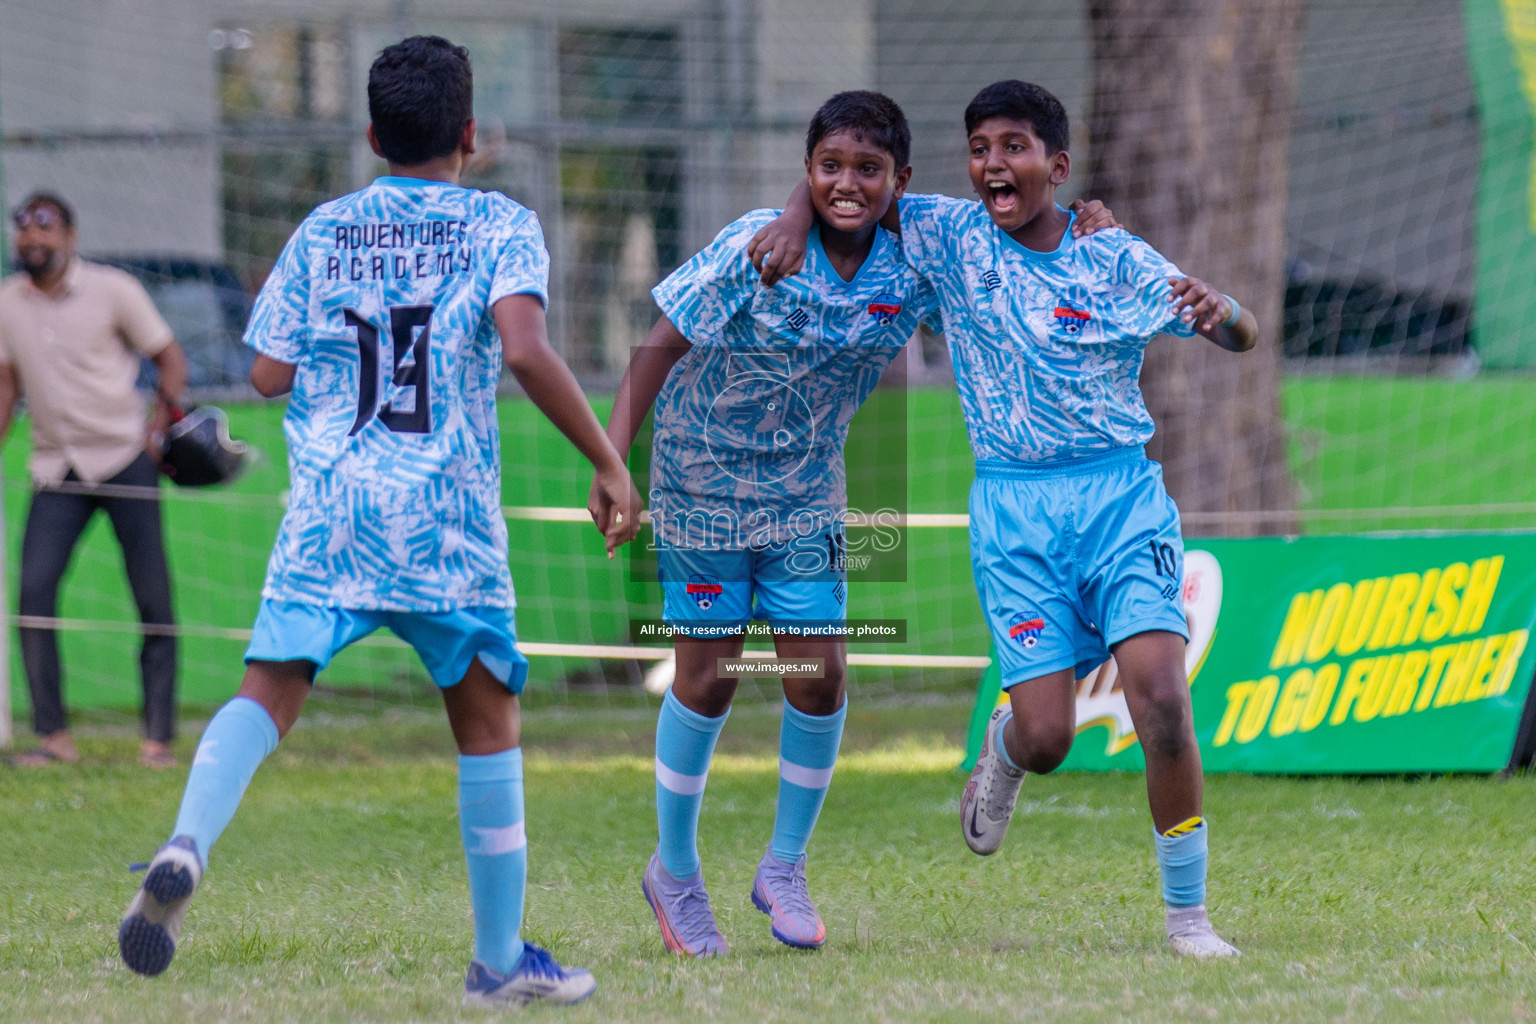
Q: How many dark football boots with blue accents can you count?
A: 2